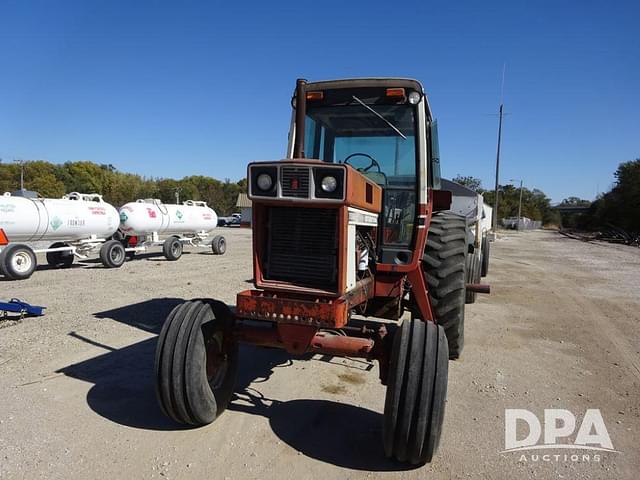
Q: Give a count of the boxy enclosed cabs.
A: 1